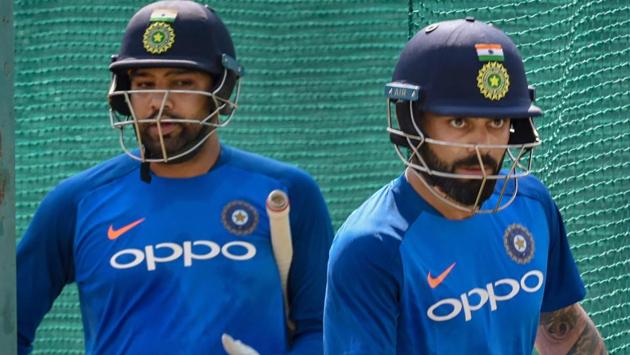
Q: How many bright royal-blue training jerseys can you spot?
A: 2